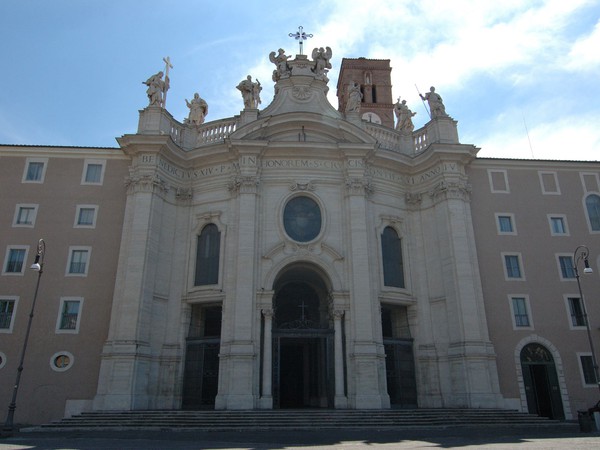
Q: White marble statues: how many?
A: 8